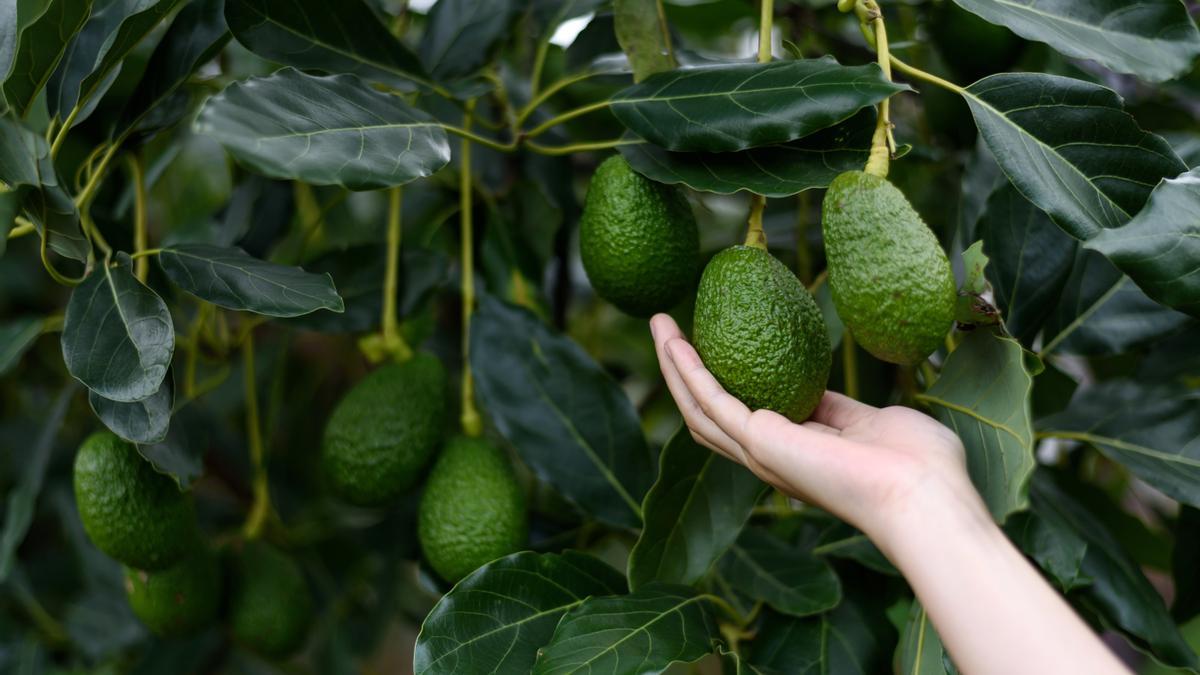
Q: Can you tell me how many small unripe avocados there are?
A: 8